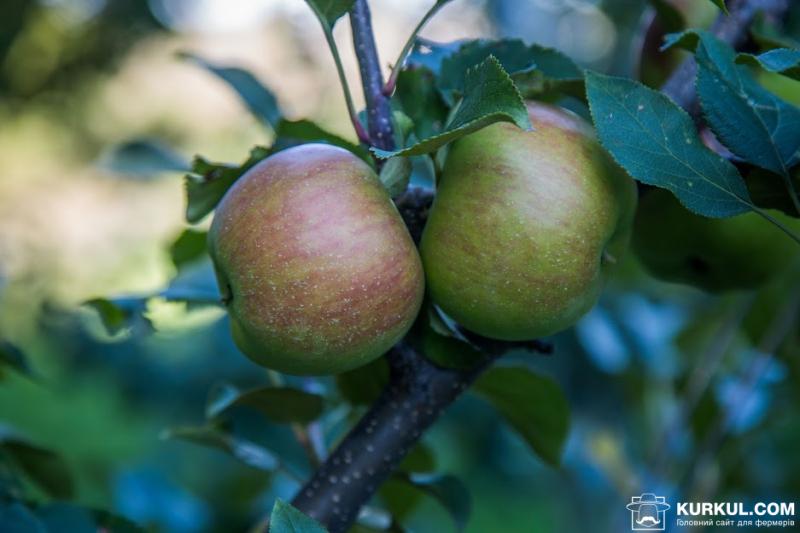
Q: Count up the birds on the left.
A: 0